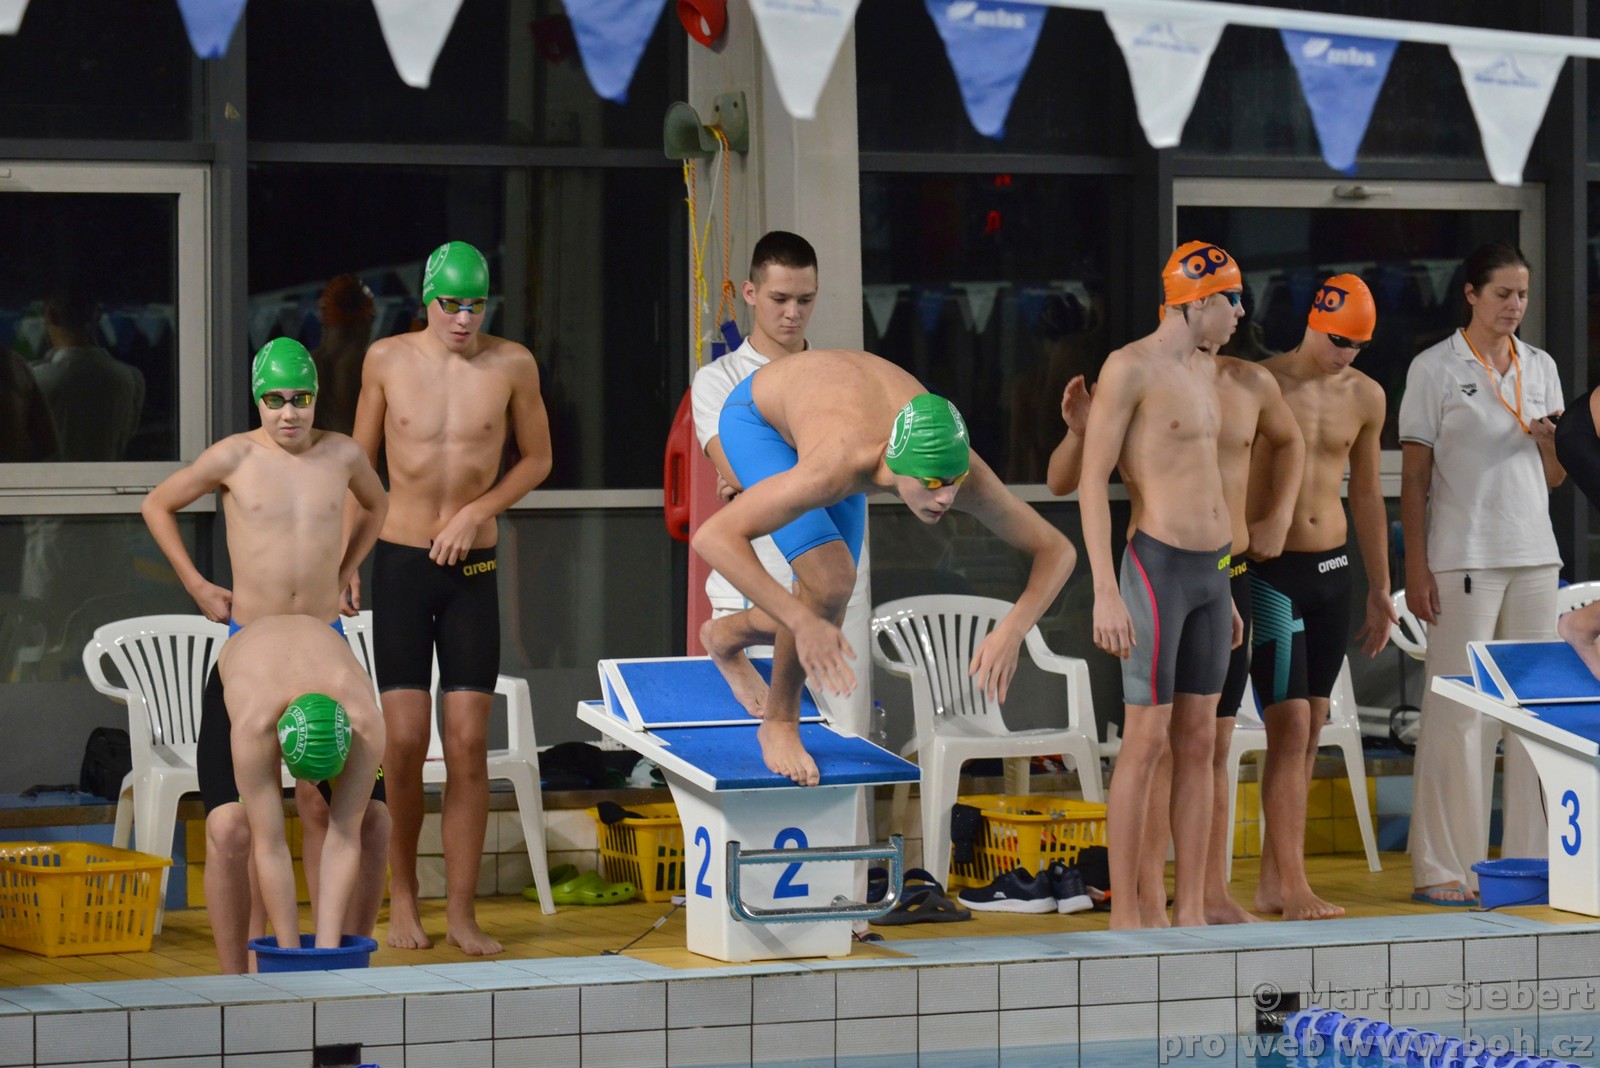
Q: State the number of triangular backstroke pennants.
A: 9